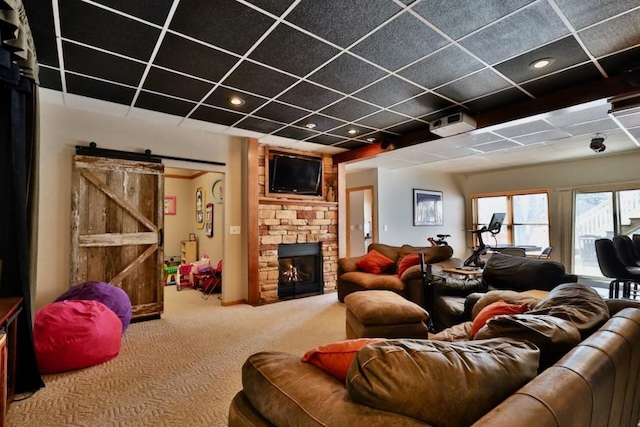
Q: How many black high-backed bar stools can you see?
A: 3